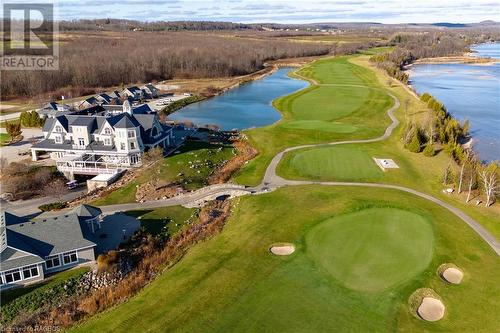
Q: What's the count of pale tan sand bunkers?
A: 3